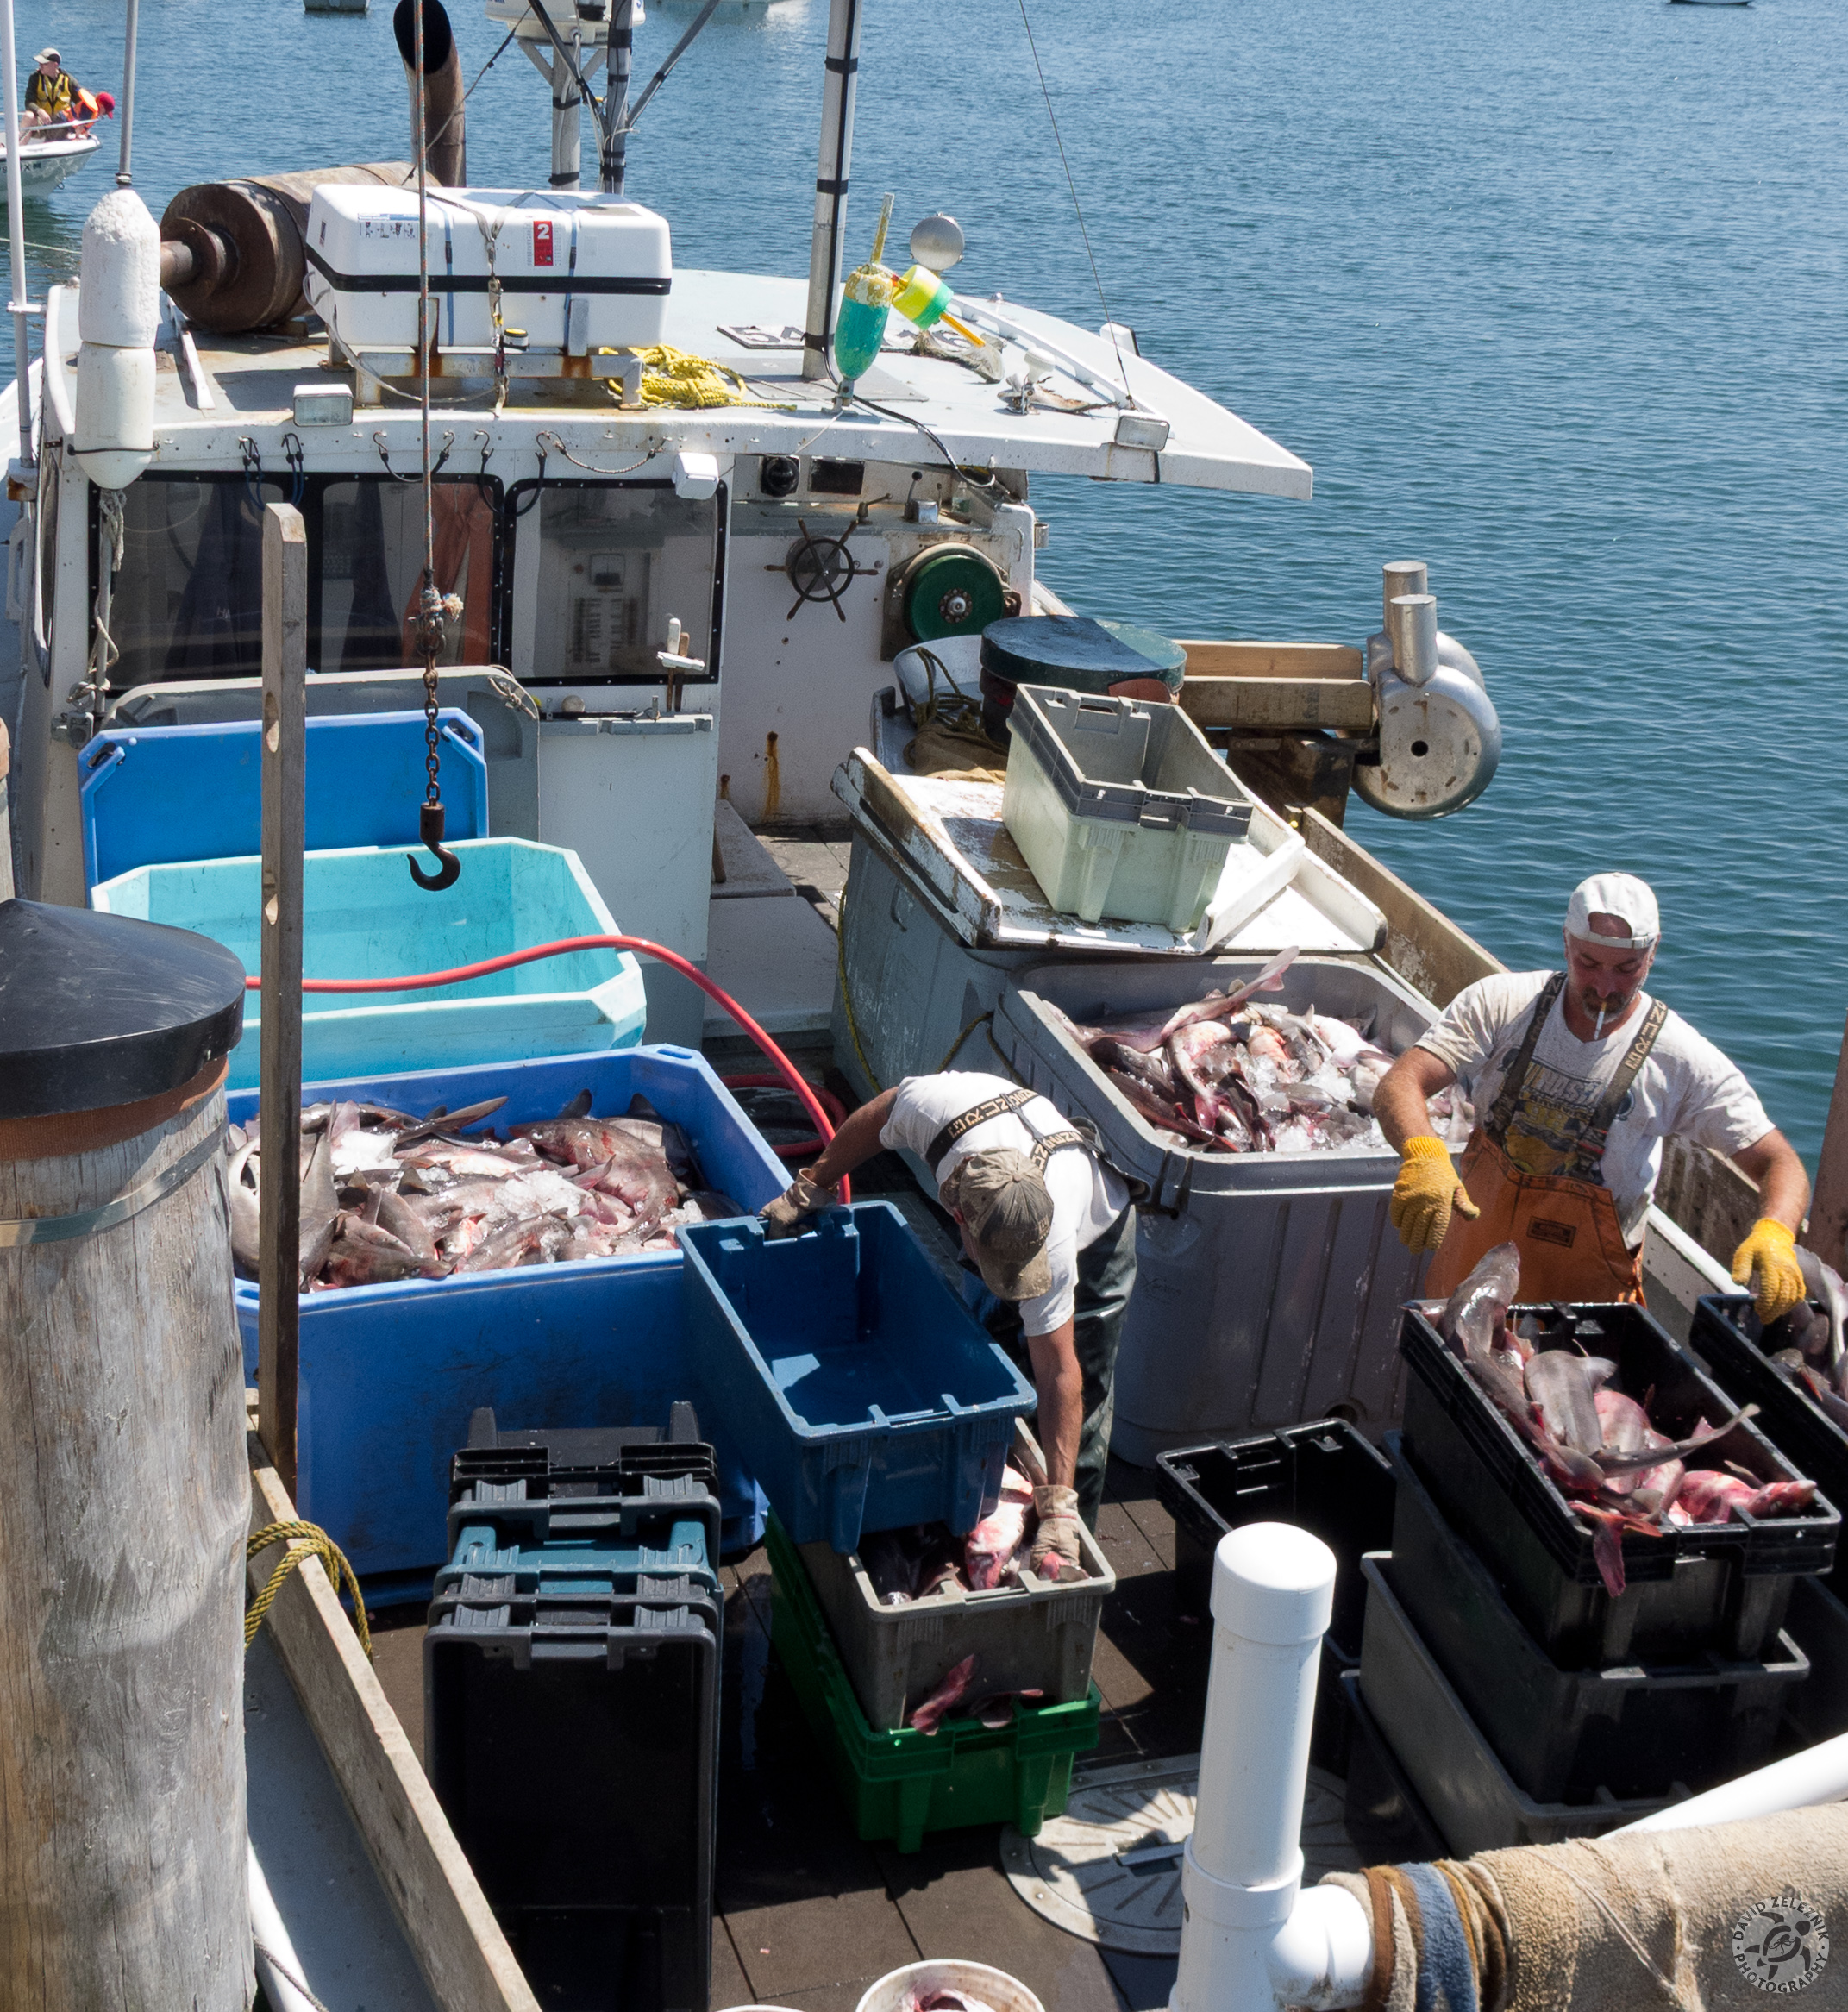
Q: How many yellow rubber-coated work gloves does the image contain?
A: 2